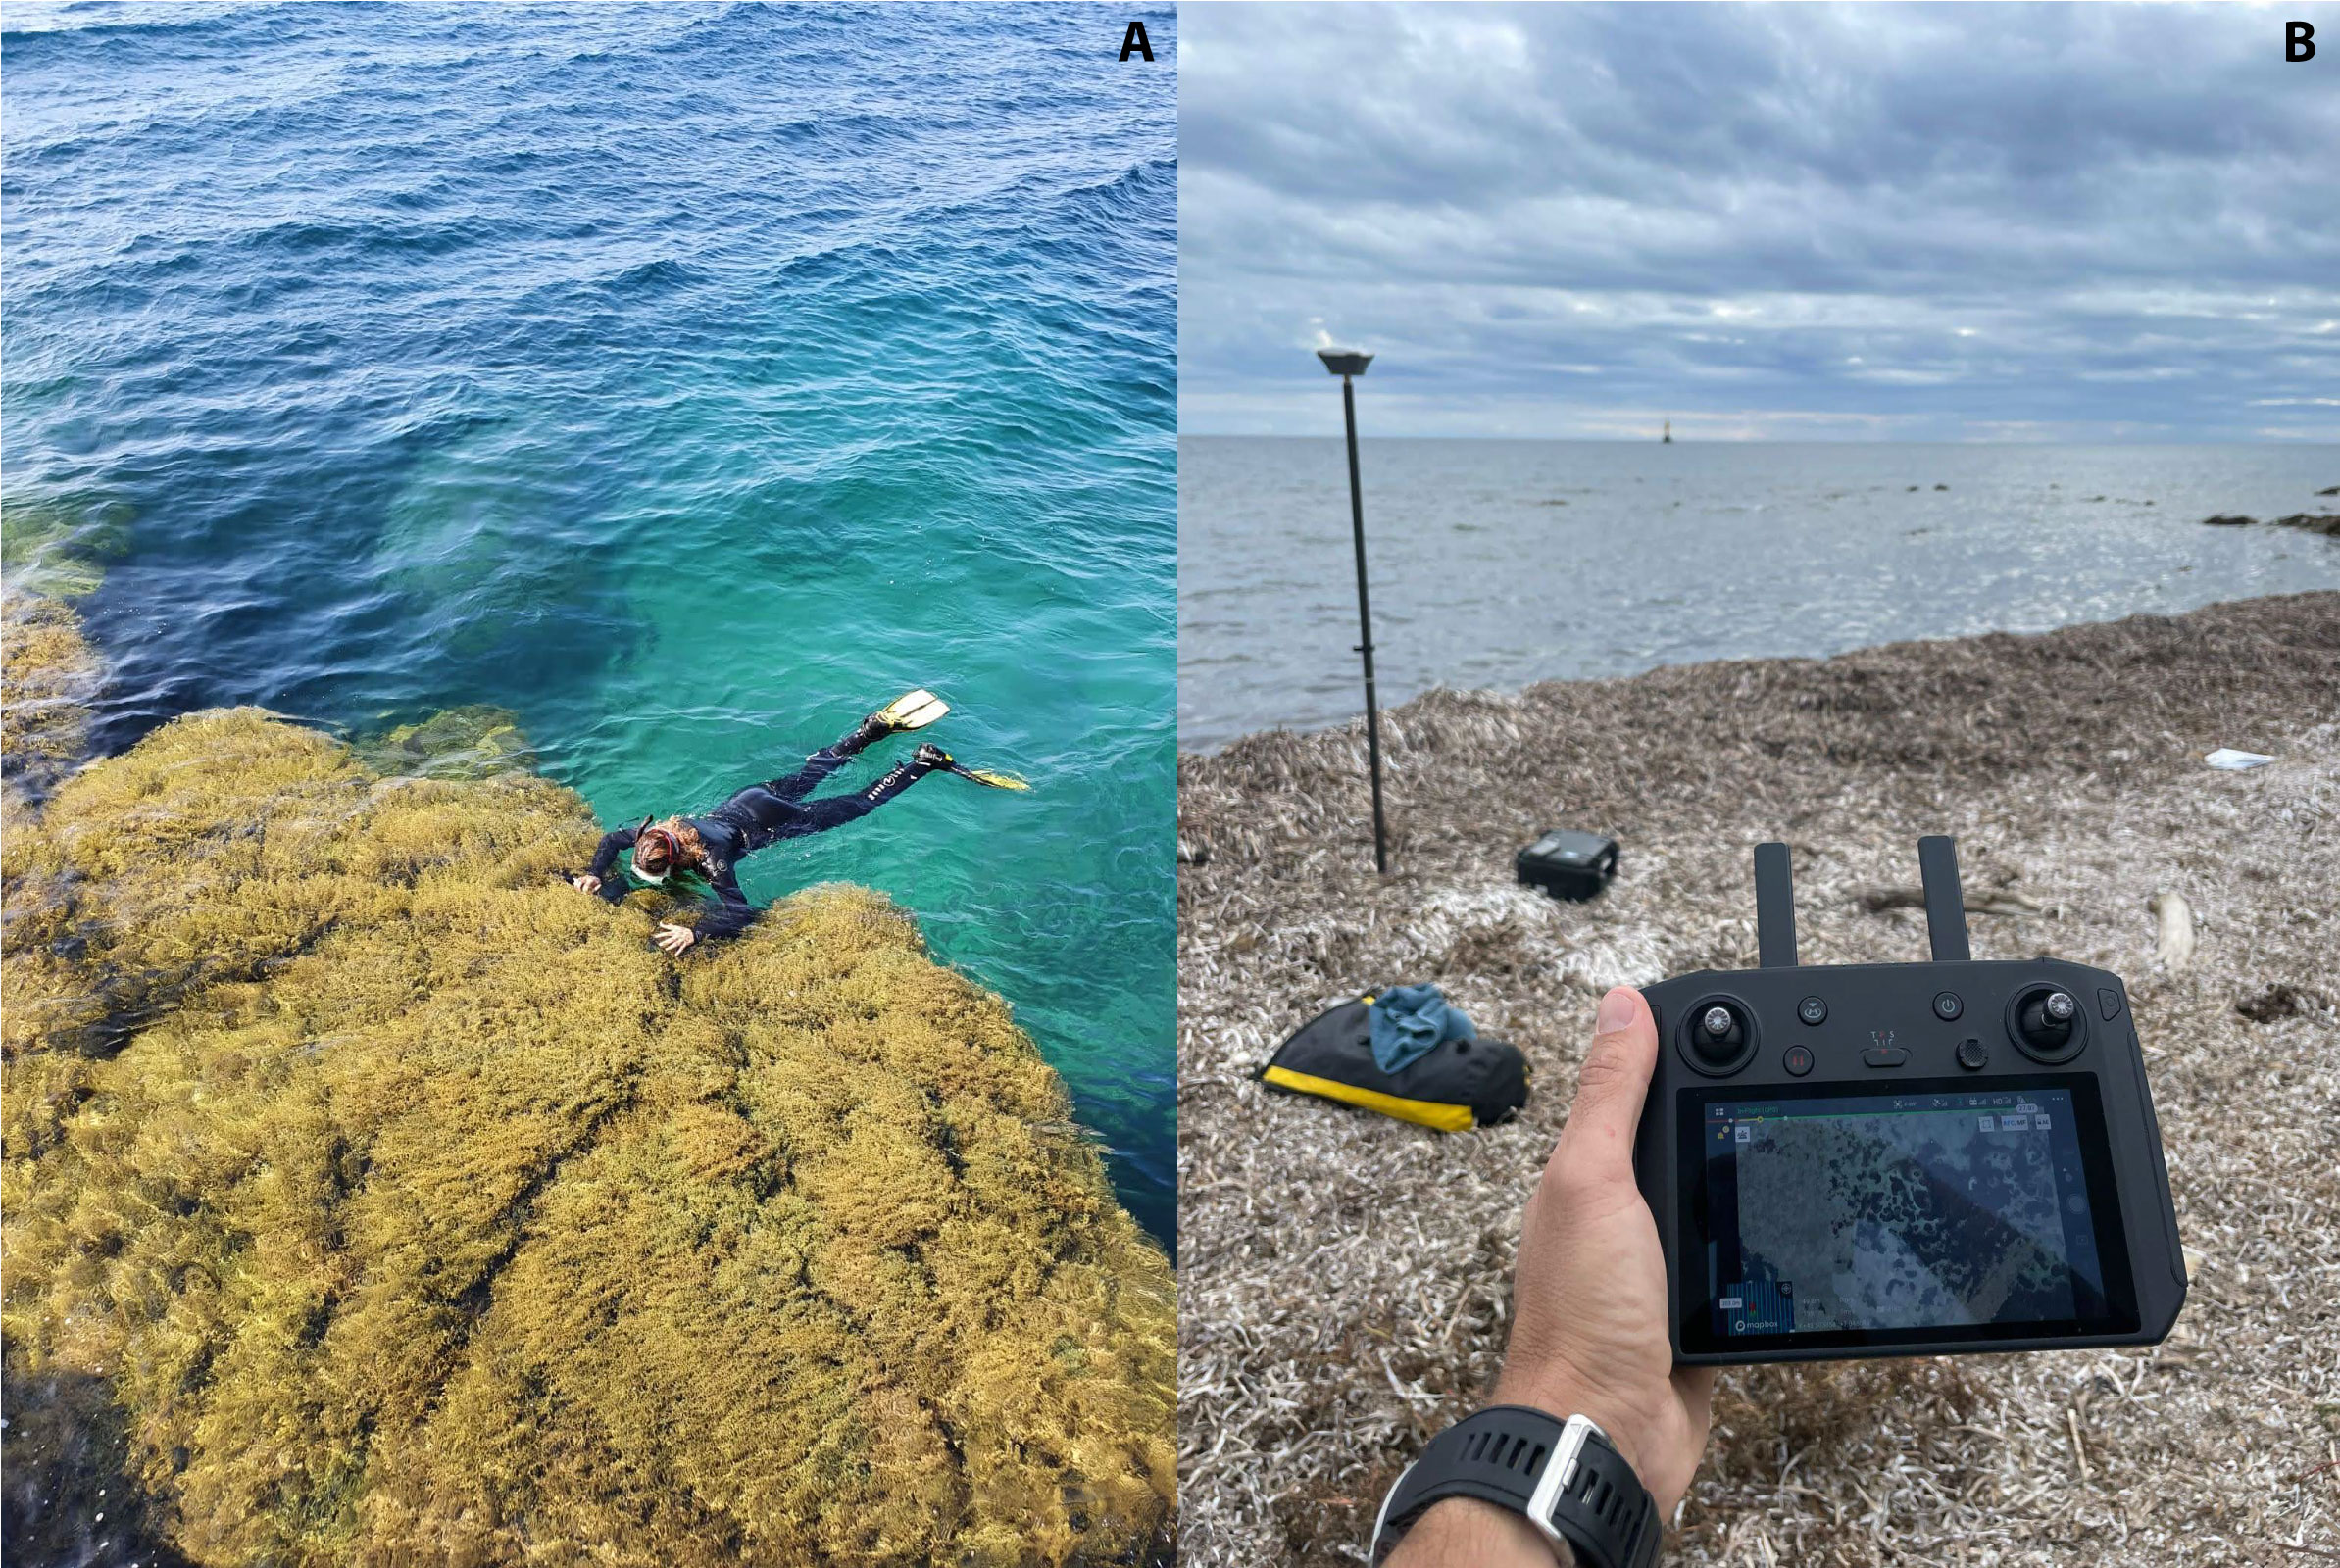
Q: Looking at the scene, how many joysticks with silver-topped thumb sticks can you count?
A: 2